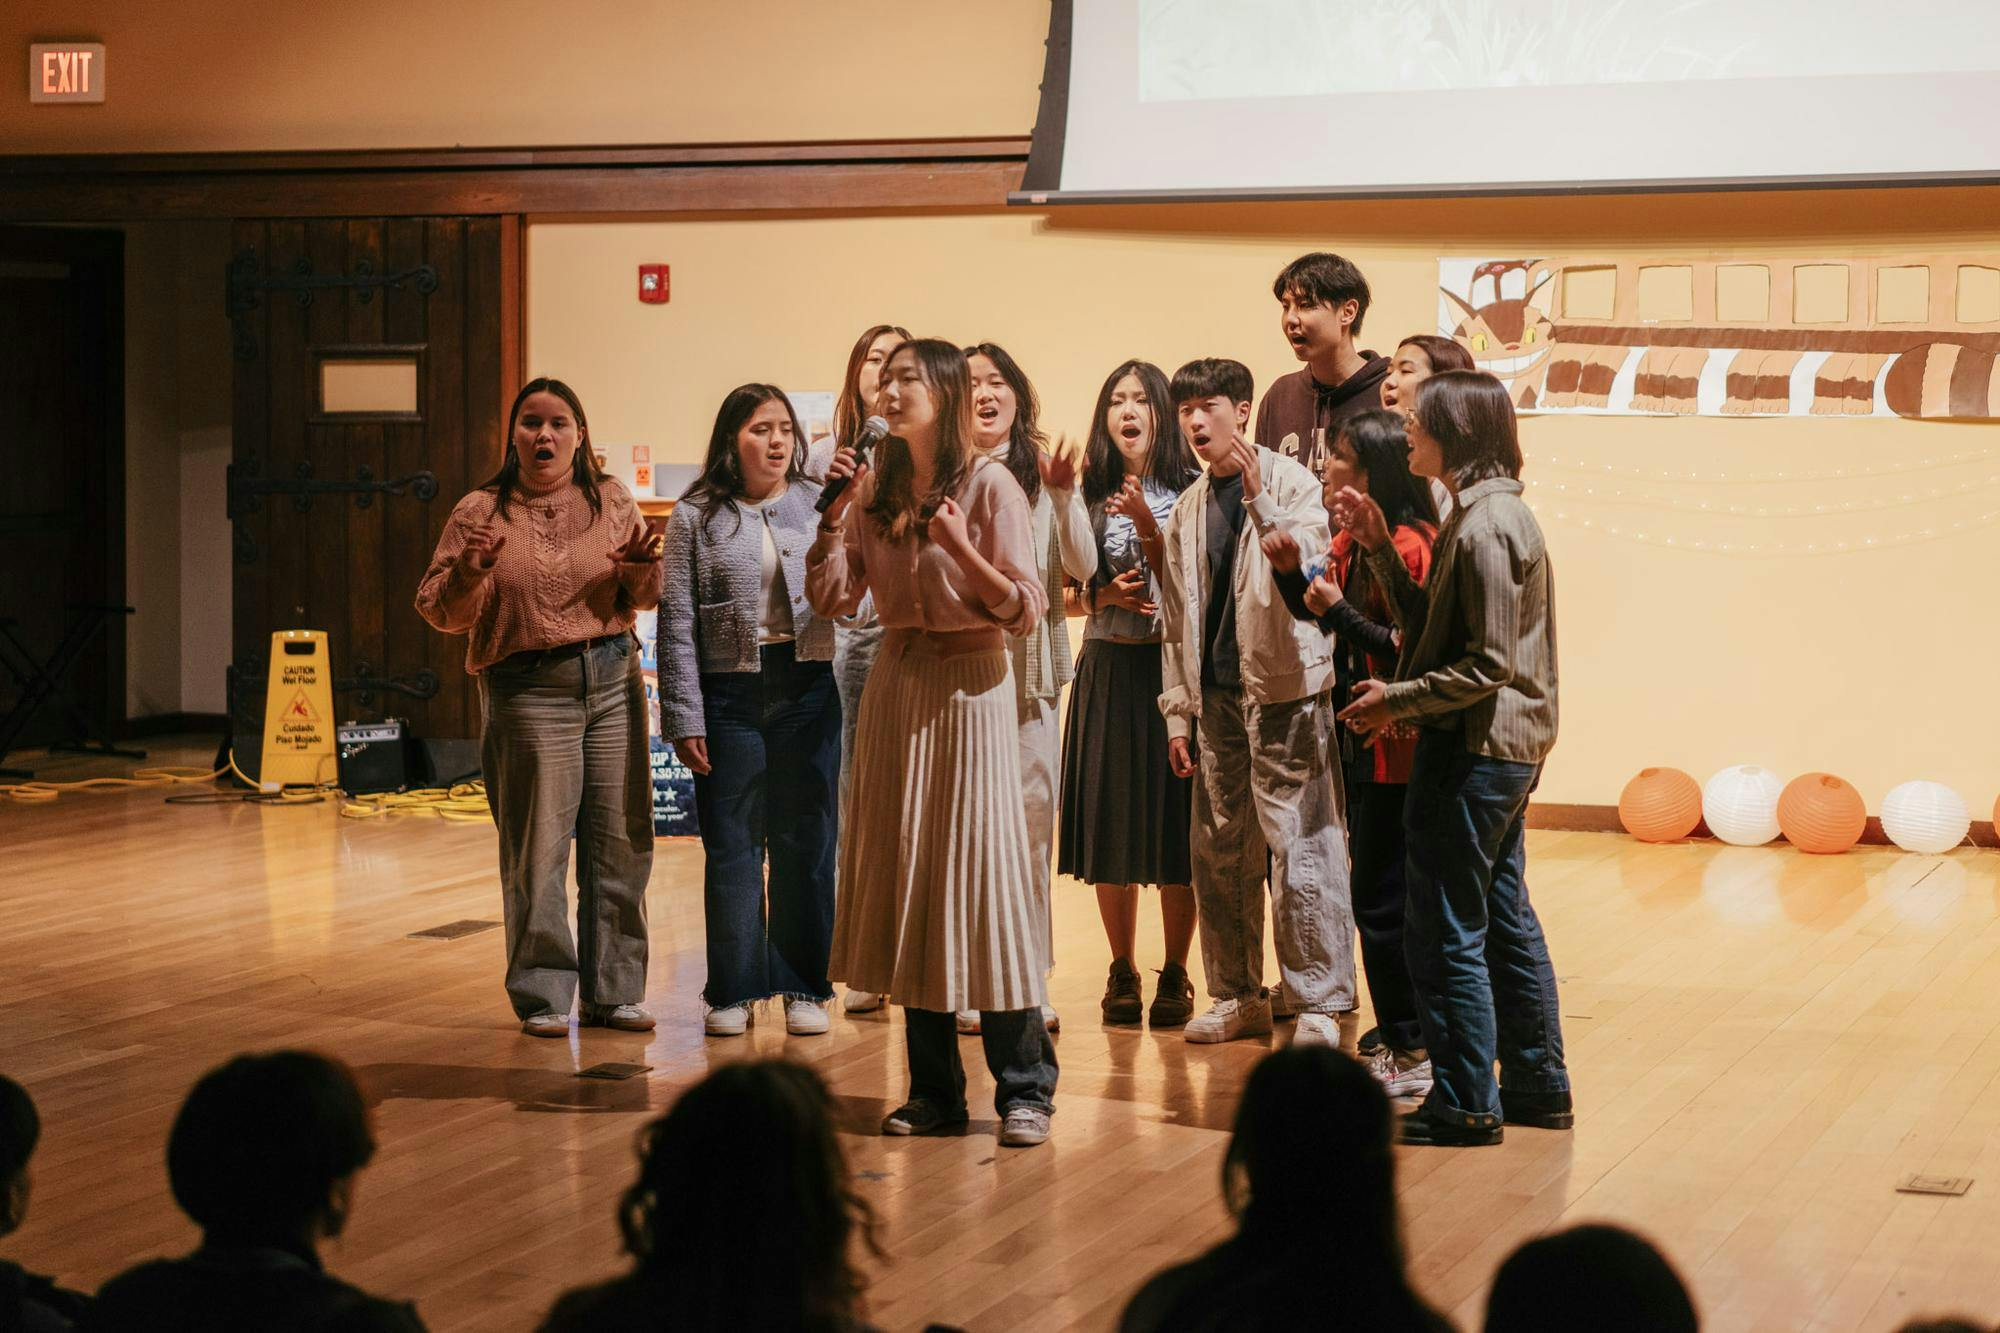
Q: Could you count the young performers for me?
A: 11